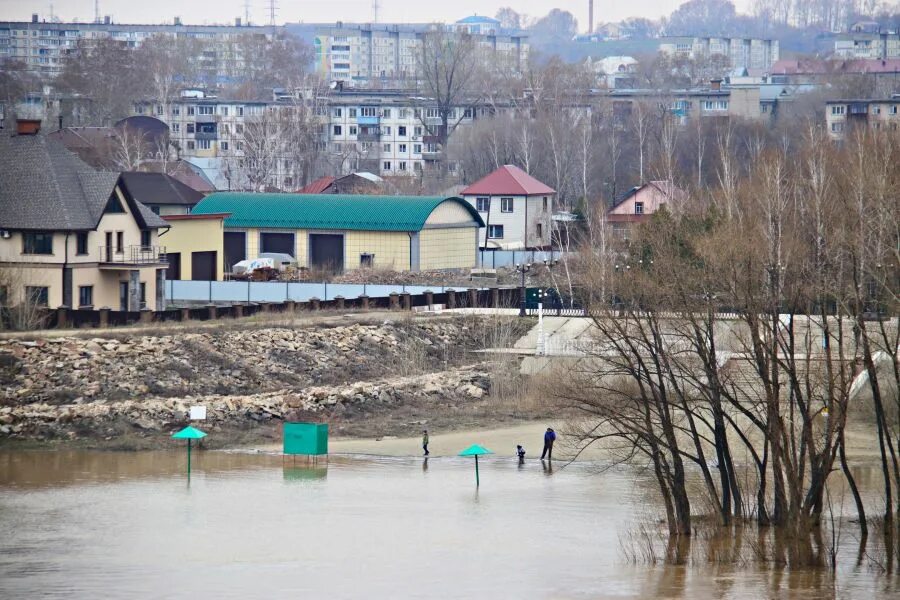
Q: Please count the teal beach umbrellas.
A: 2